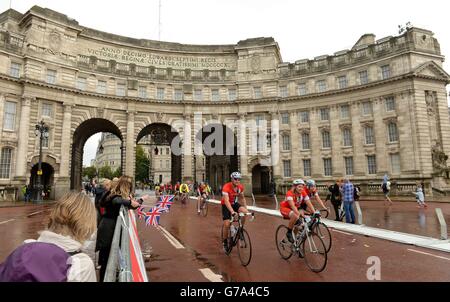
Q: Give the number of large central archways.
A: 3